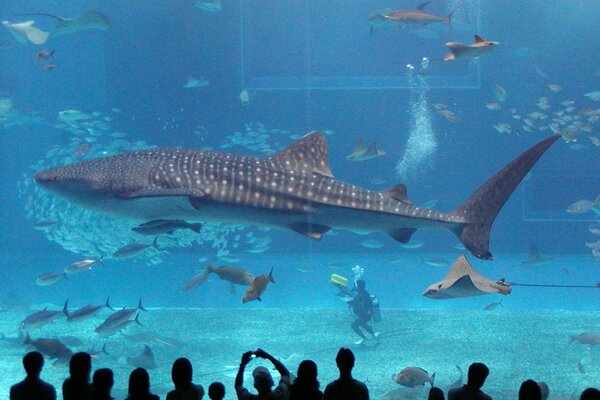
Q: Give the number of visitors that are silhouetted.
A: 13